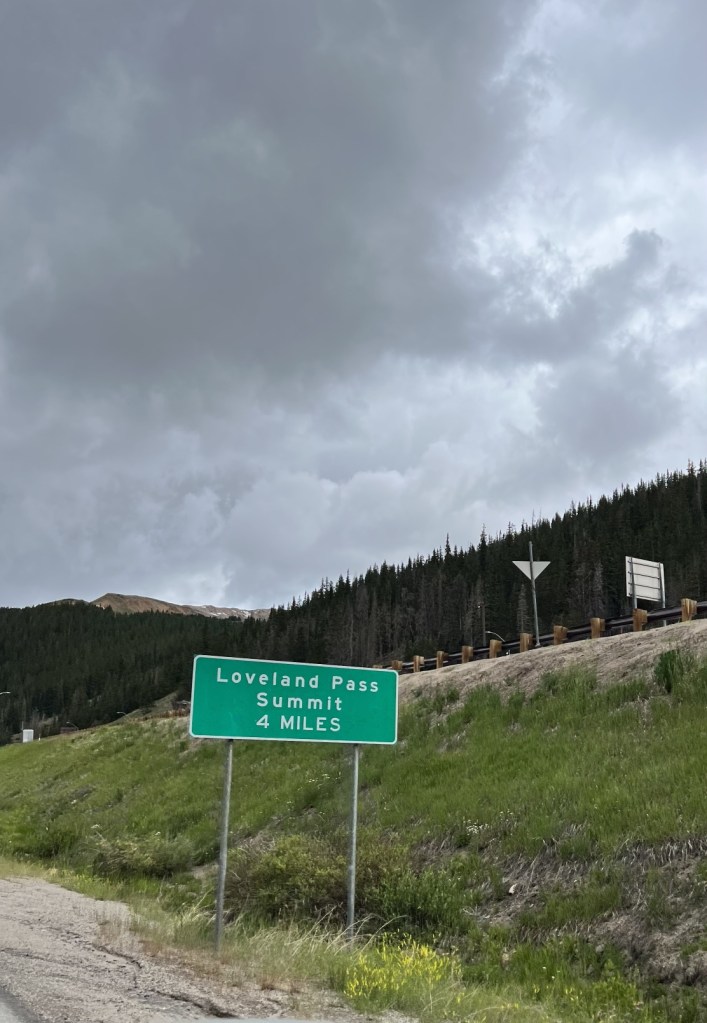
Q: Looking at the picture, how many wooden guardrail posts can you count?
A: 11